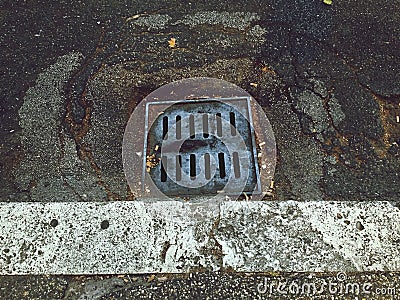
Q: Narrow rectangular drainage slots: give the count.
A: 12